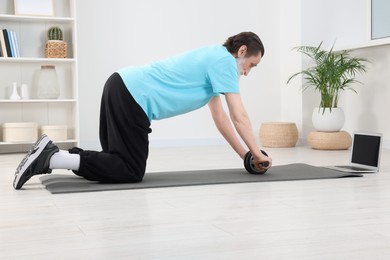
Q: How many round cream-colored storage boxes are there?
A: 2